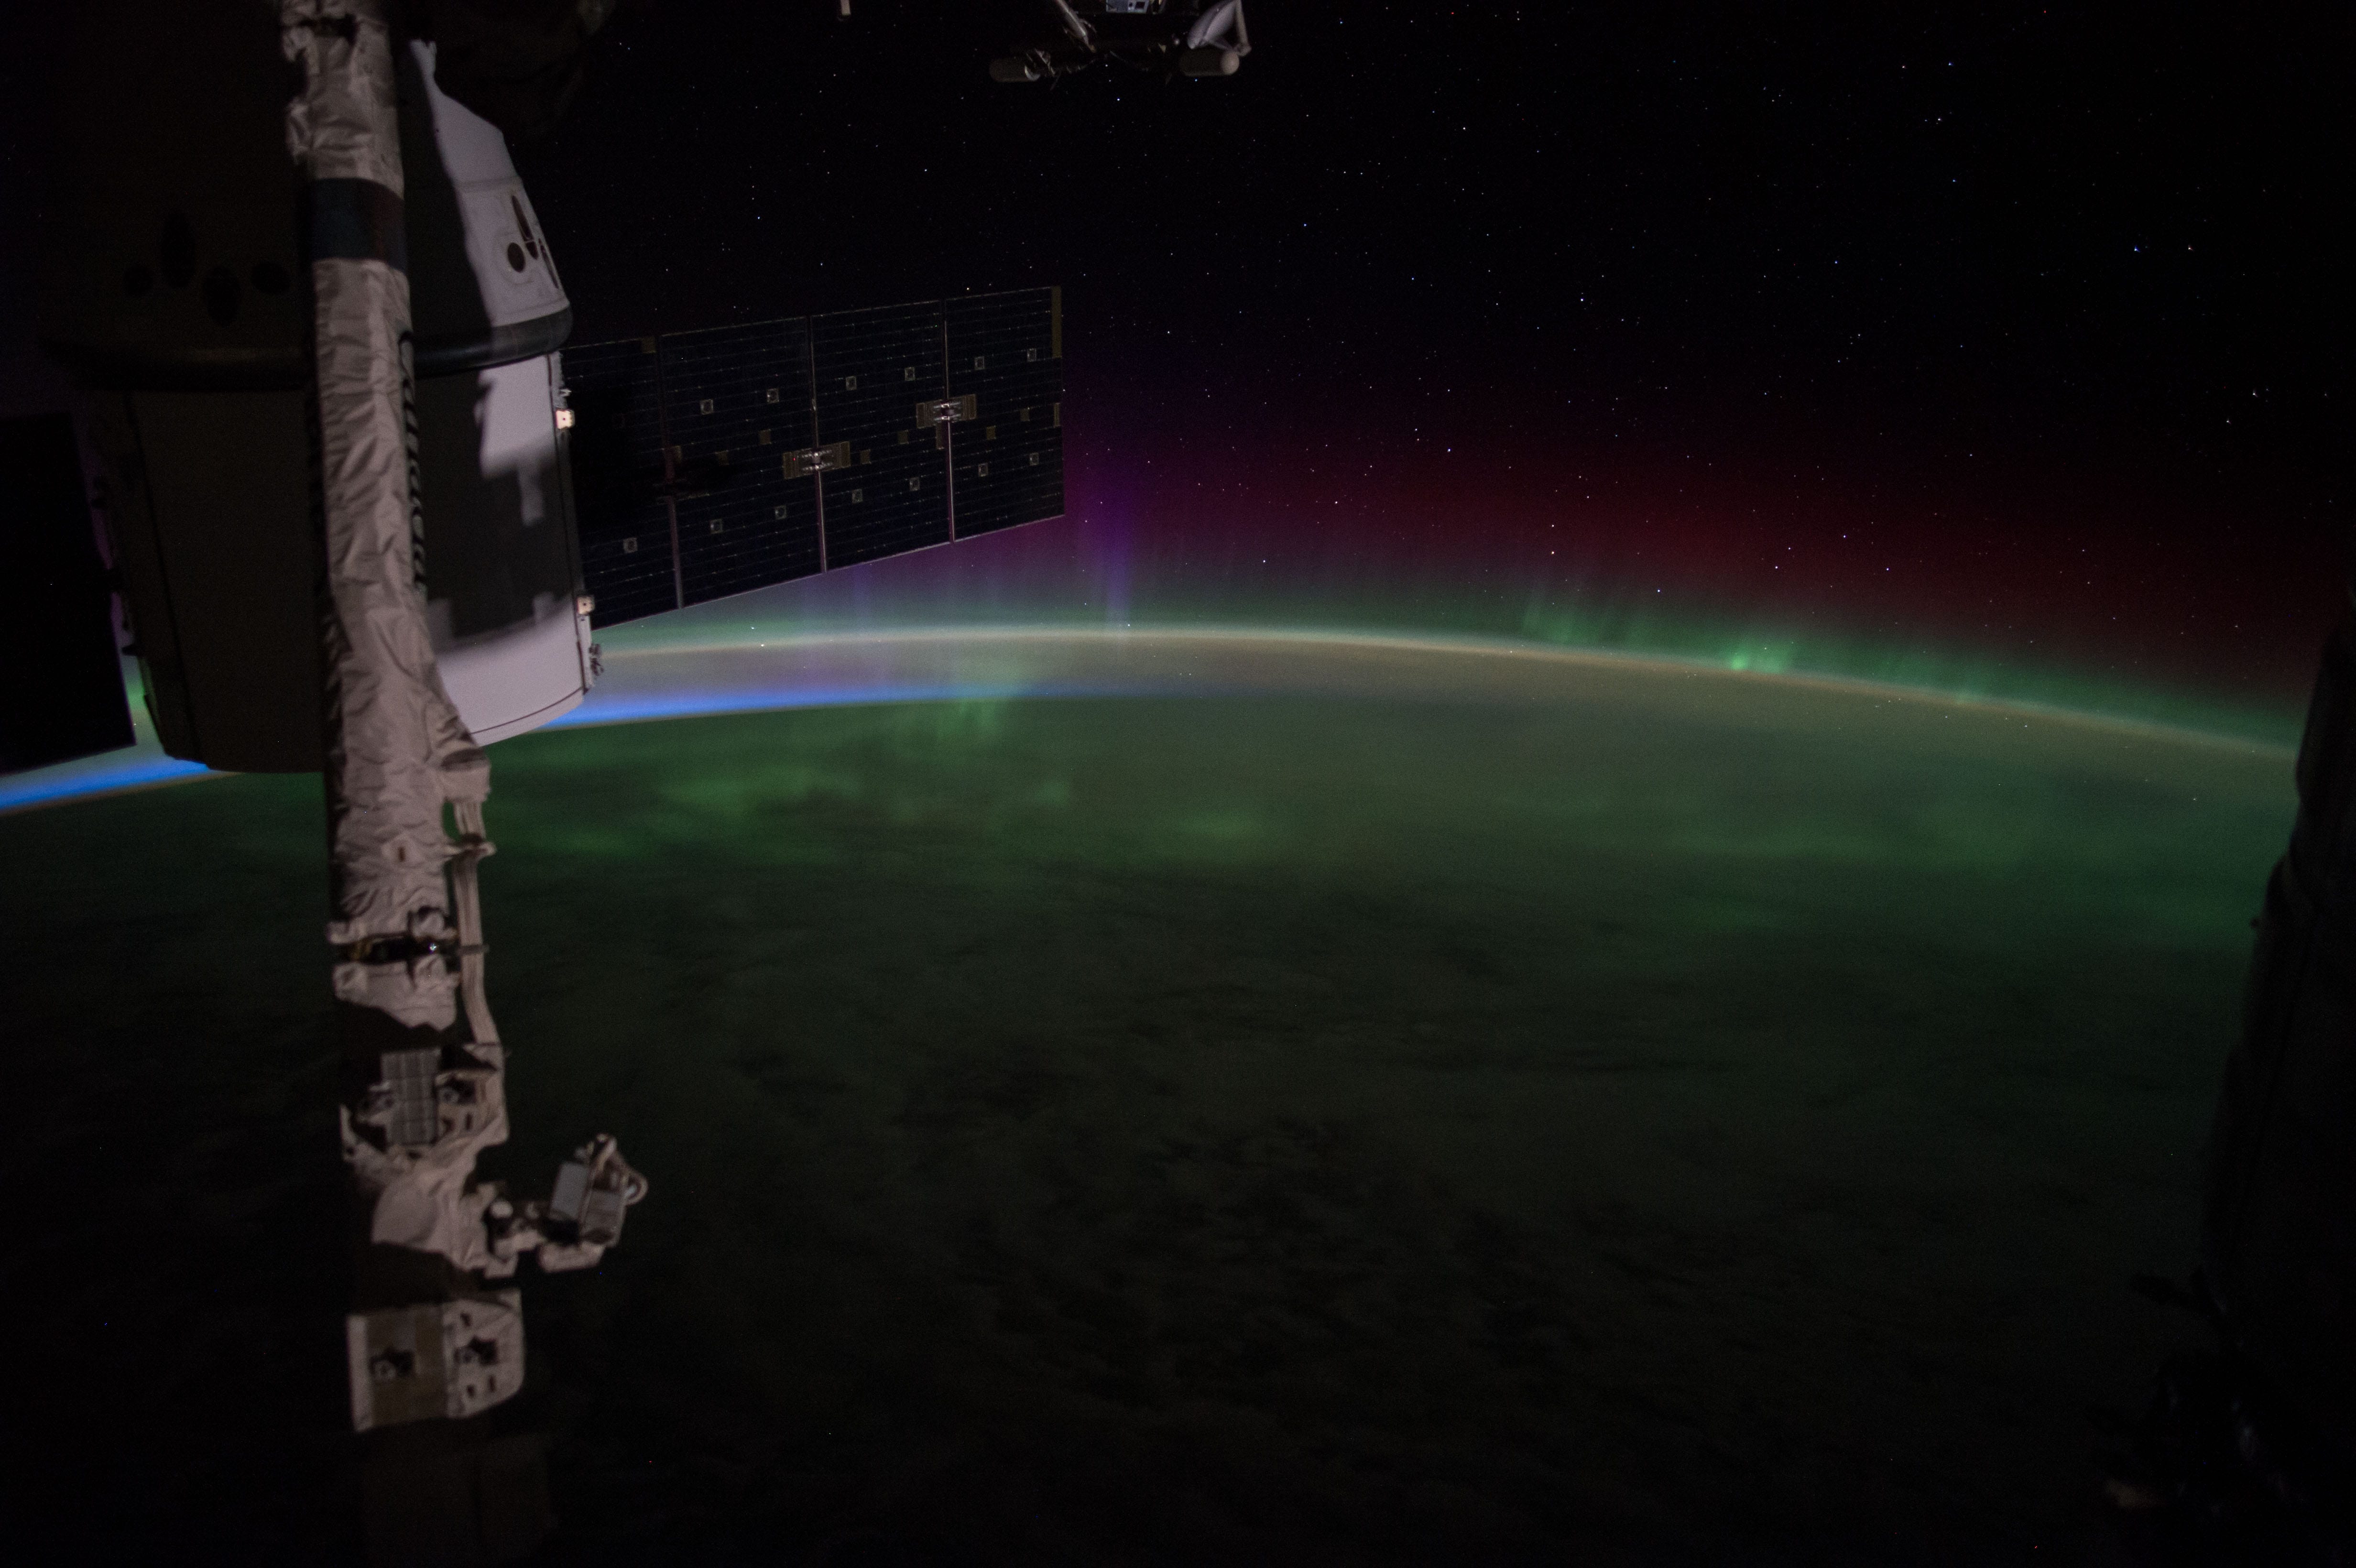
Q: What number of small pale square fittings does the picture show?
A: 13